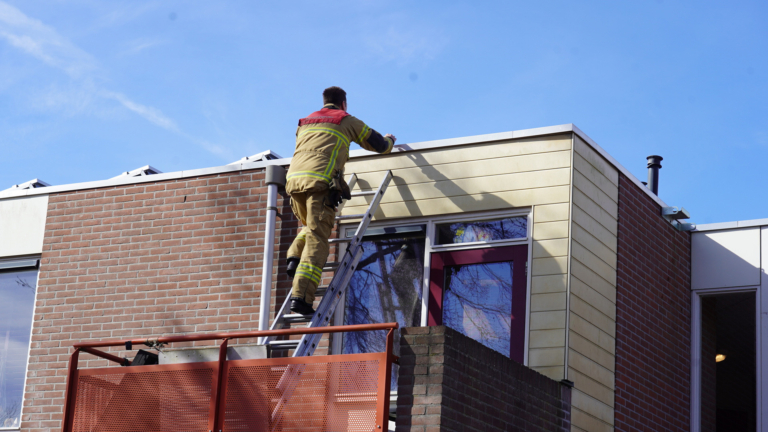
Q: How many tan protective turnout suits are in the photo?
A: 1